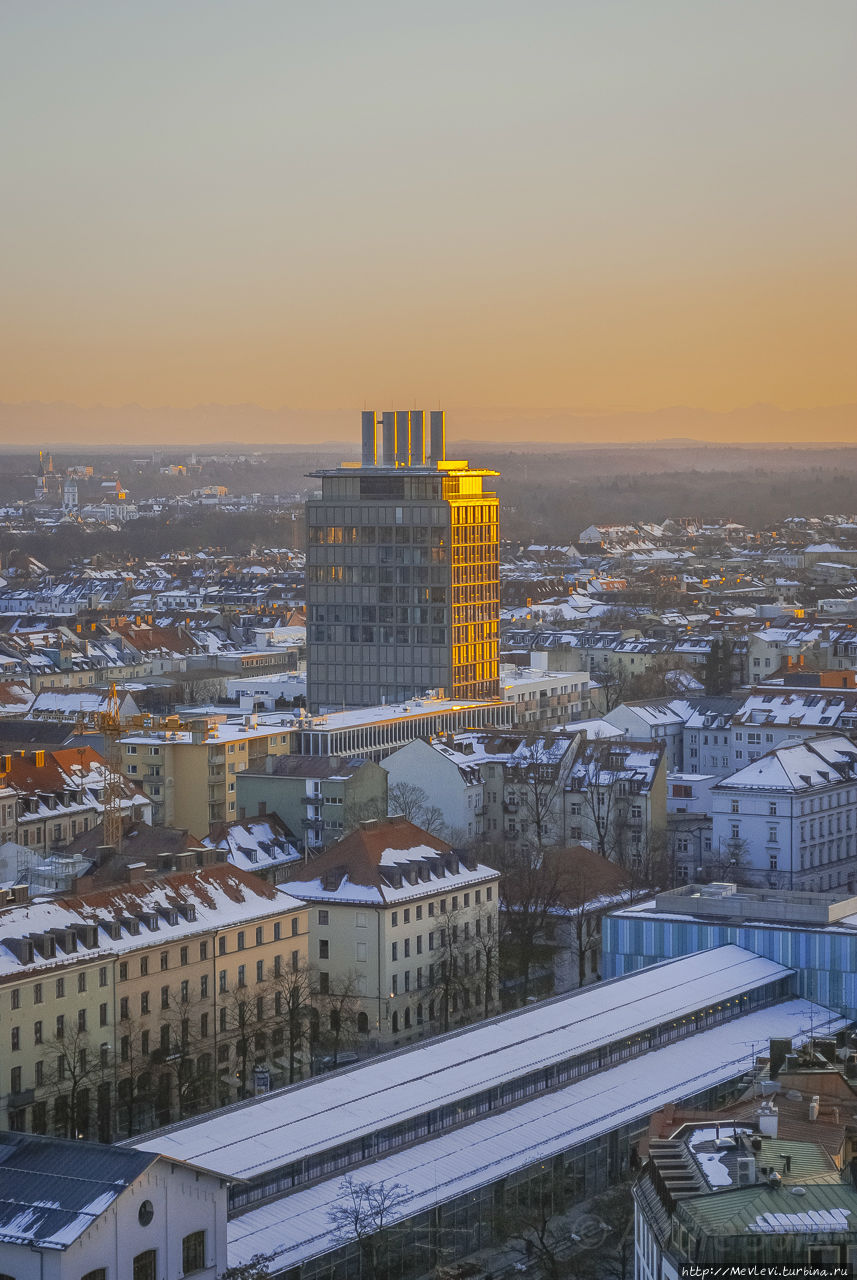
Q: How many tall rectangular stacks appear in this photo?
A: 5